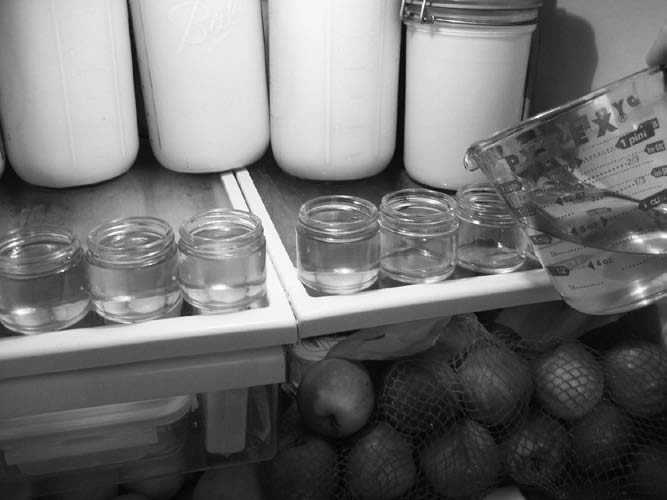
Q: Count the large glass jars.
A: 4